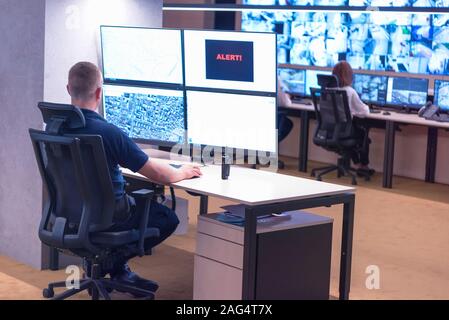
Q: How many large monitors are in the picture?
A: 4